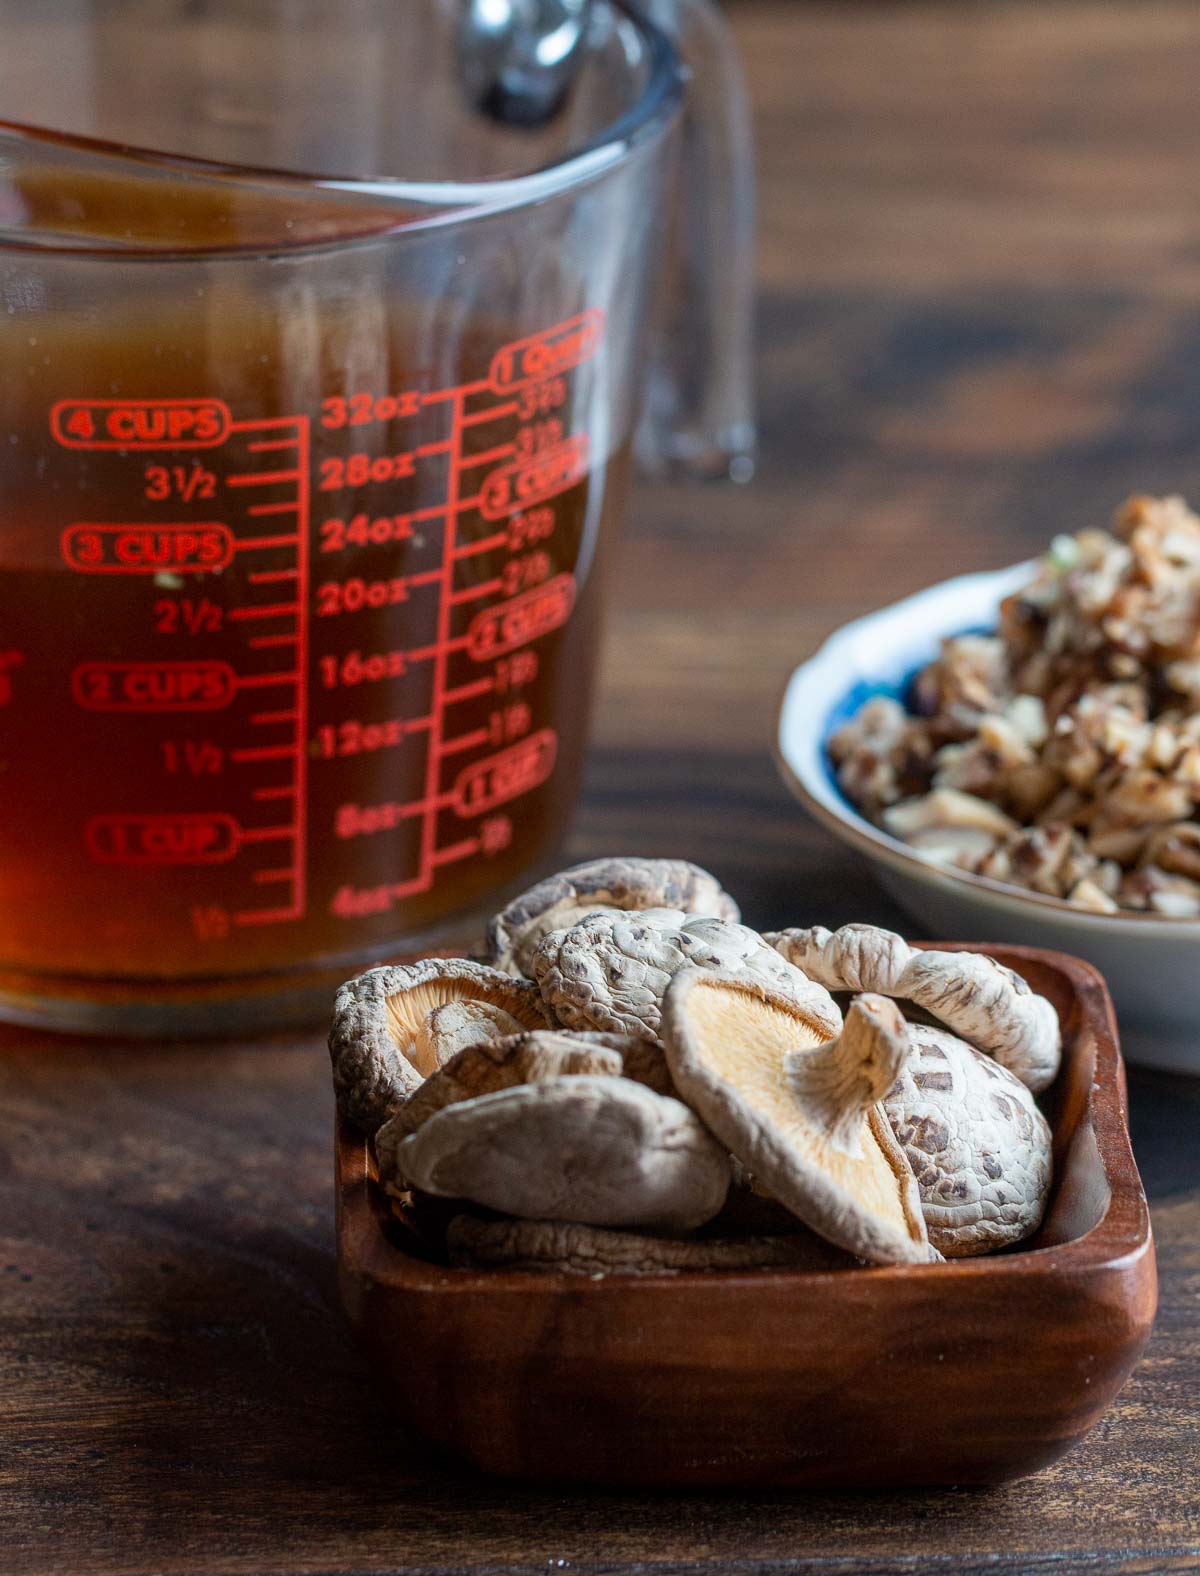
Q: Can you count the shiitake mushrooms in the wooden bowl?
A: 9